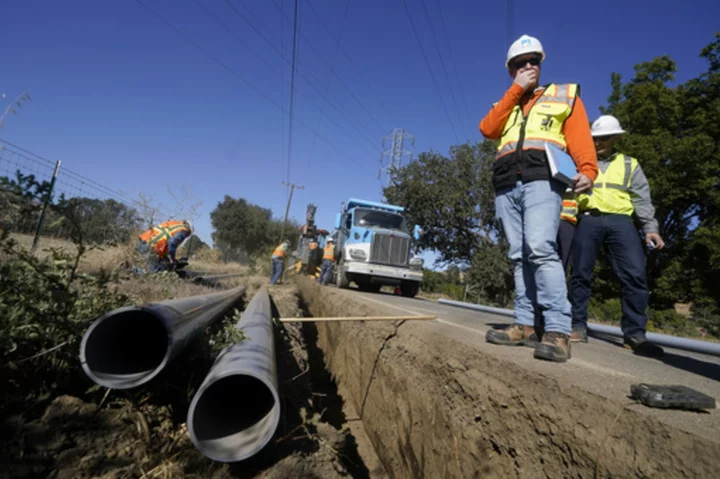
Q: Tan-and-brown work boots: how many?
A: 2